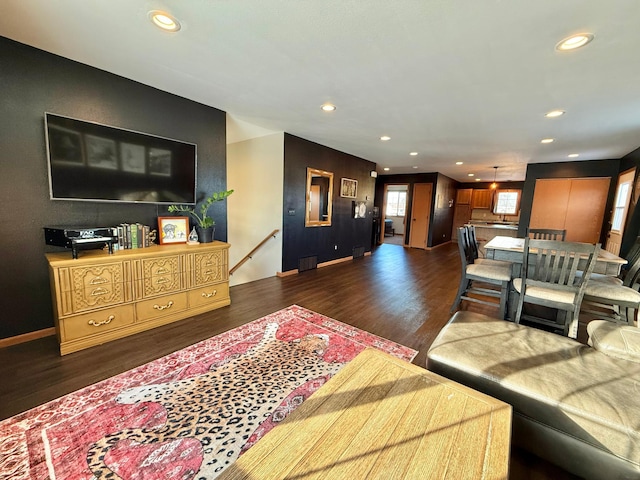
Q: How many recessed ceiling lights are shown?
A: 12